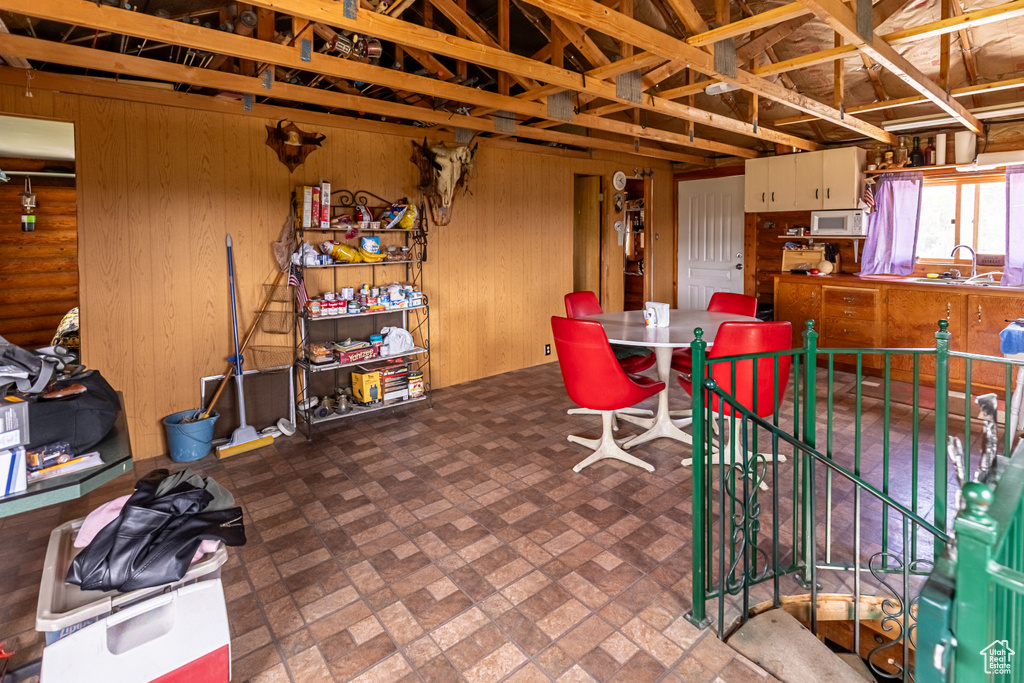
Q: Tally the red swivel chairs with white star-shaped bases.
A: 4